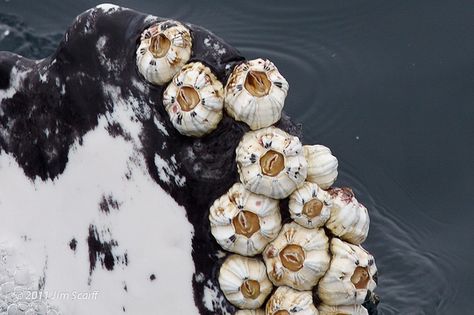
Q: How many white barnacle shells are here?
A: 14